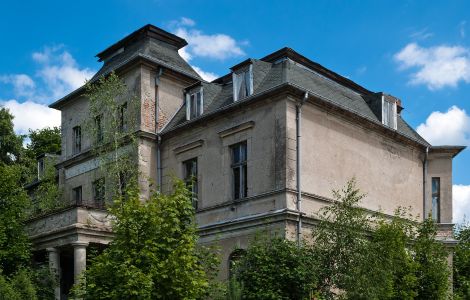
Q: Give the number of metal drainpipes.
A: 3